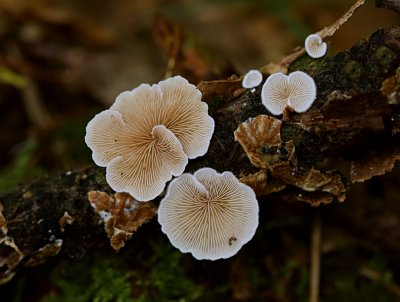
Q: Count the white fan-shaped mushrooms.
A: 5